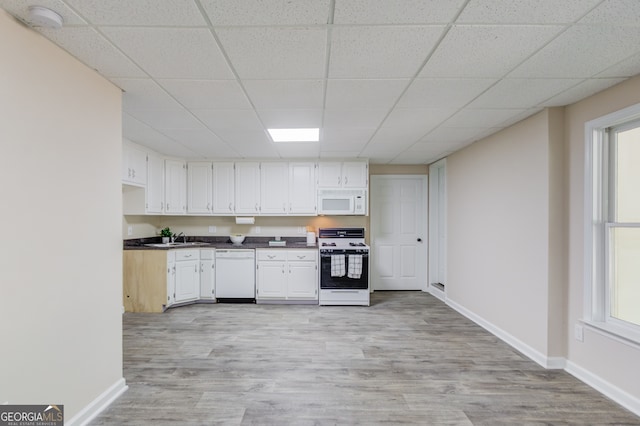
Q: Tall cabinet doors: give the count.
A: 7